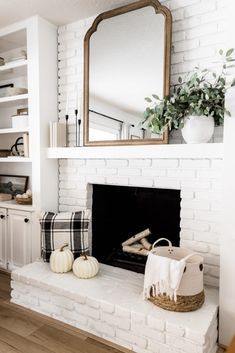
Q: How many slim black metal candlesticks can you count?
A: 3